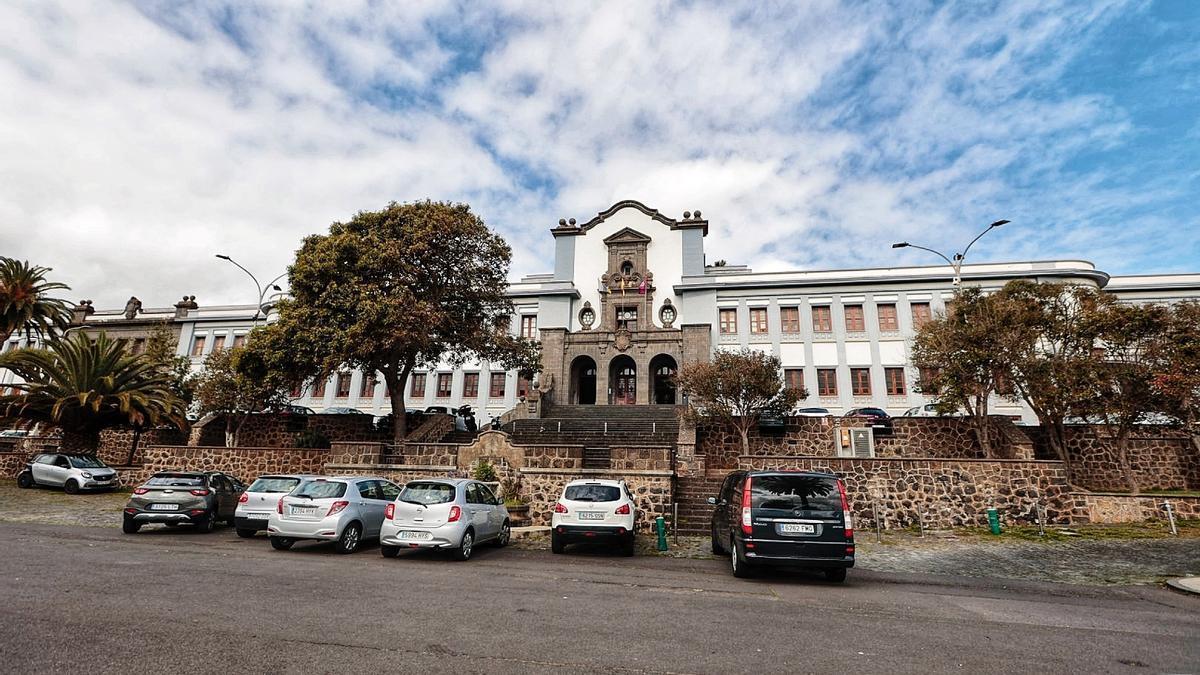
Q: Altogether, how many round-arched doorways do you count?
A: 3